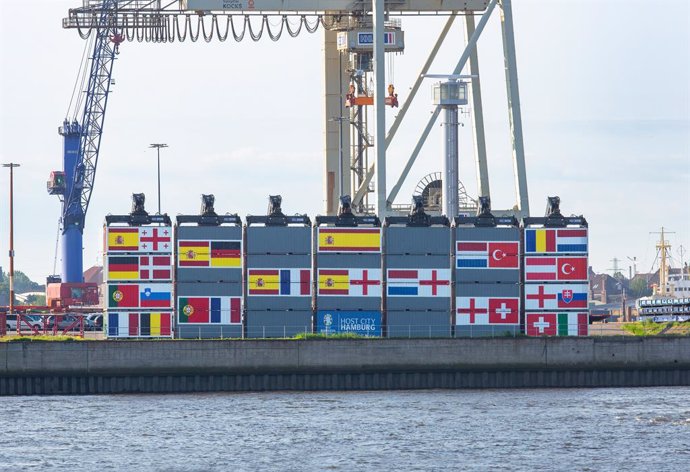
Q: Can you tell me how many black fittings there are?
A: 7